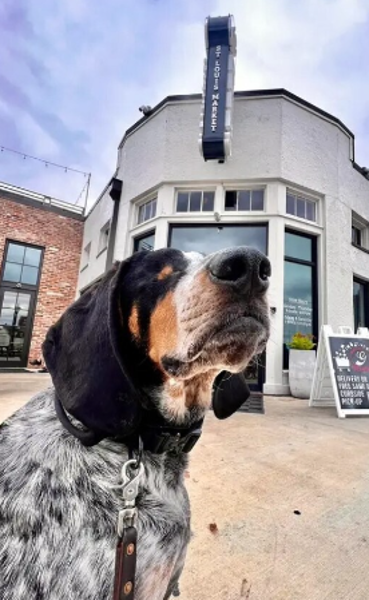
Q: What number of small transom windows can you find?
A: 4